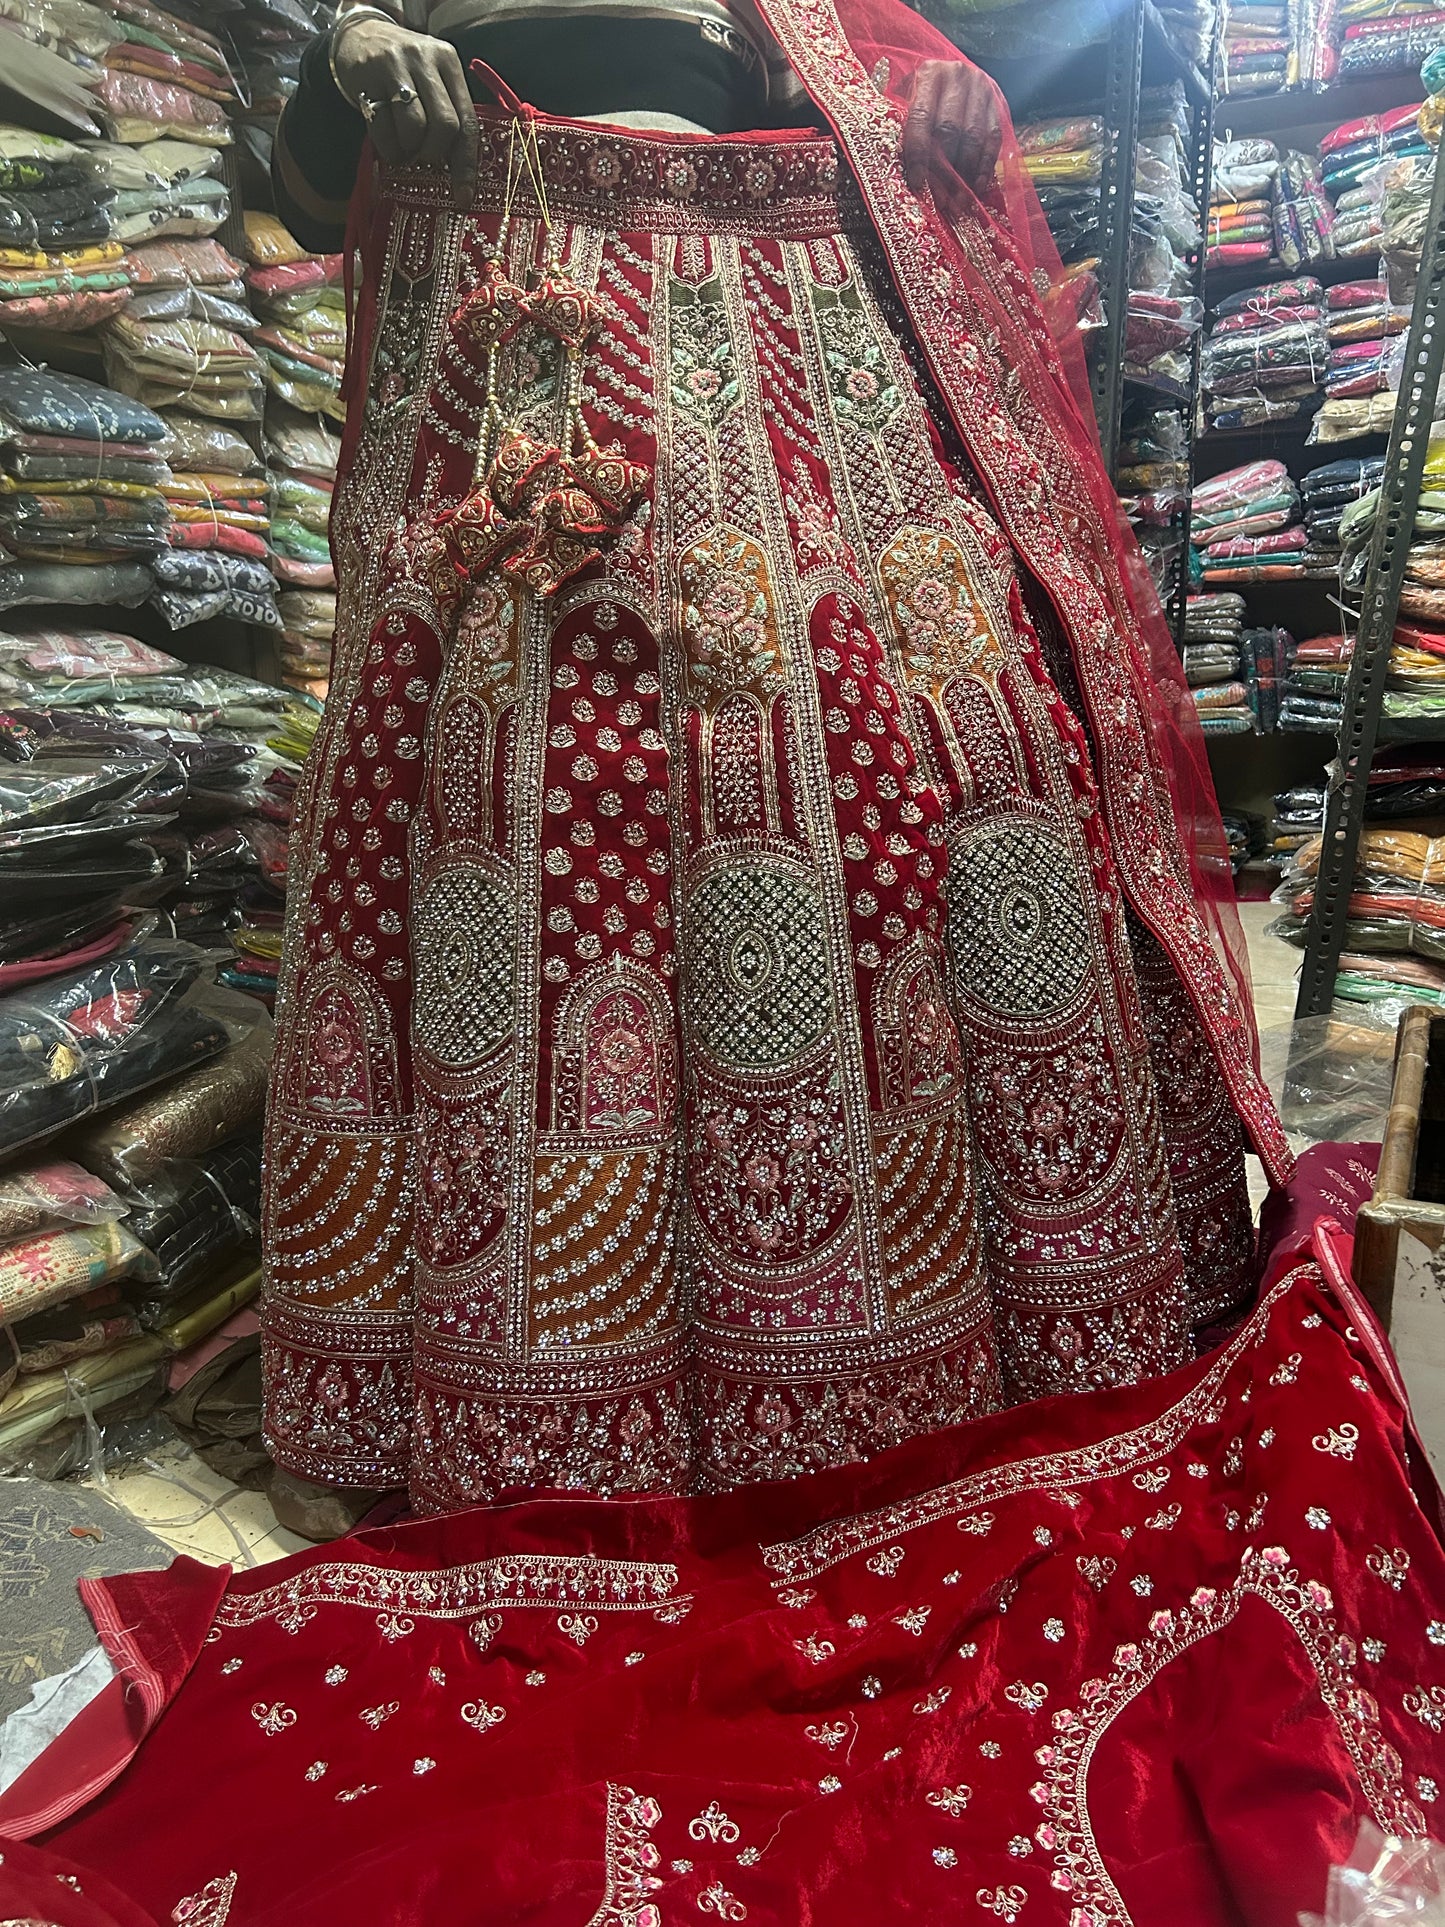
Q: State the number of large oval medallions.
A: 3